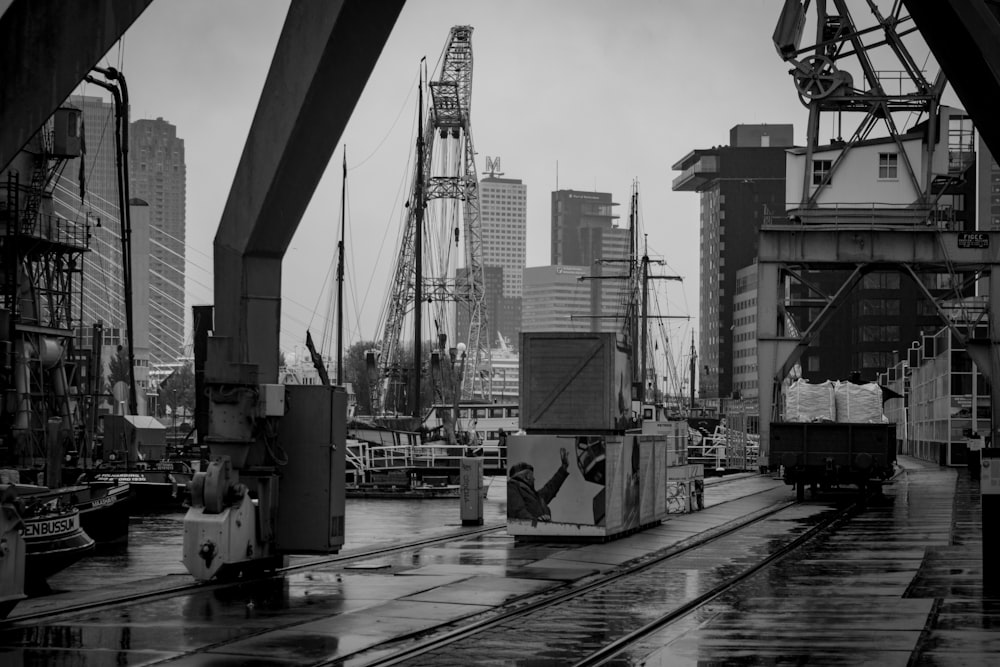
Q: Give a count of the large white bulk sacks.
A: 2